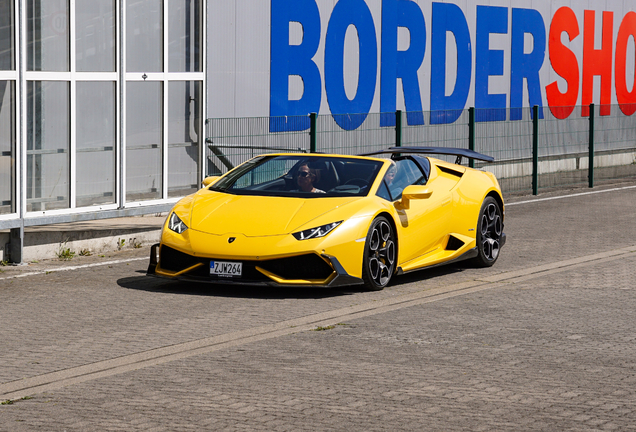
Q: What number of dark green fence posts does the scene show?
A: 5